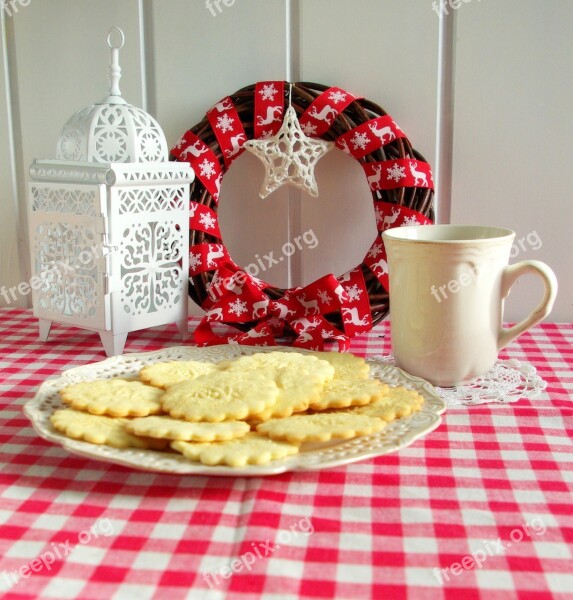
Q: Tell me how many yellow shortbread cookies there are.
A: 12